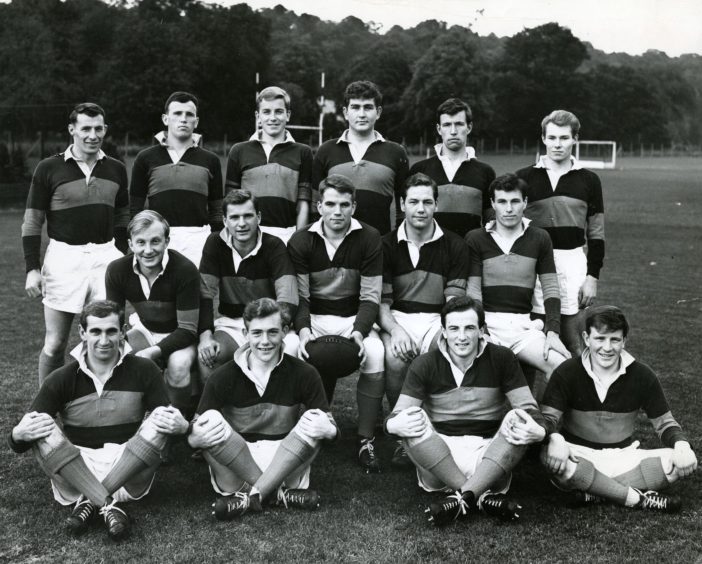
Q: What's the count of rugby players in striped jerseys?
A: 15